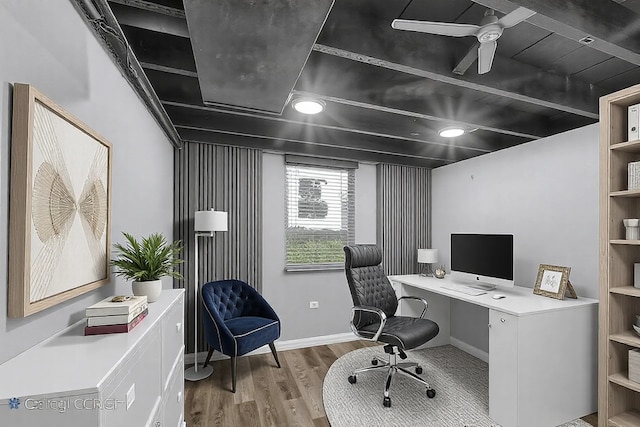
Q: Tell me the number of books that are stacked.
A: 3